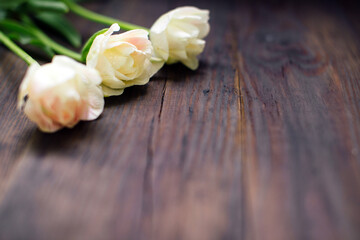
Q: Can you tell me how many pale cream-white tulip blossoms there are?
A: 3